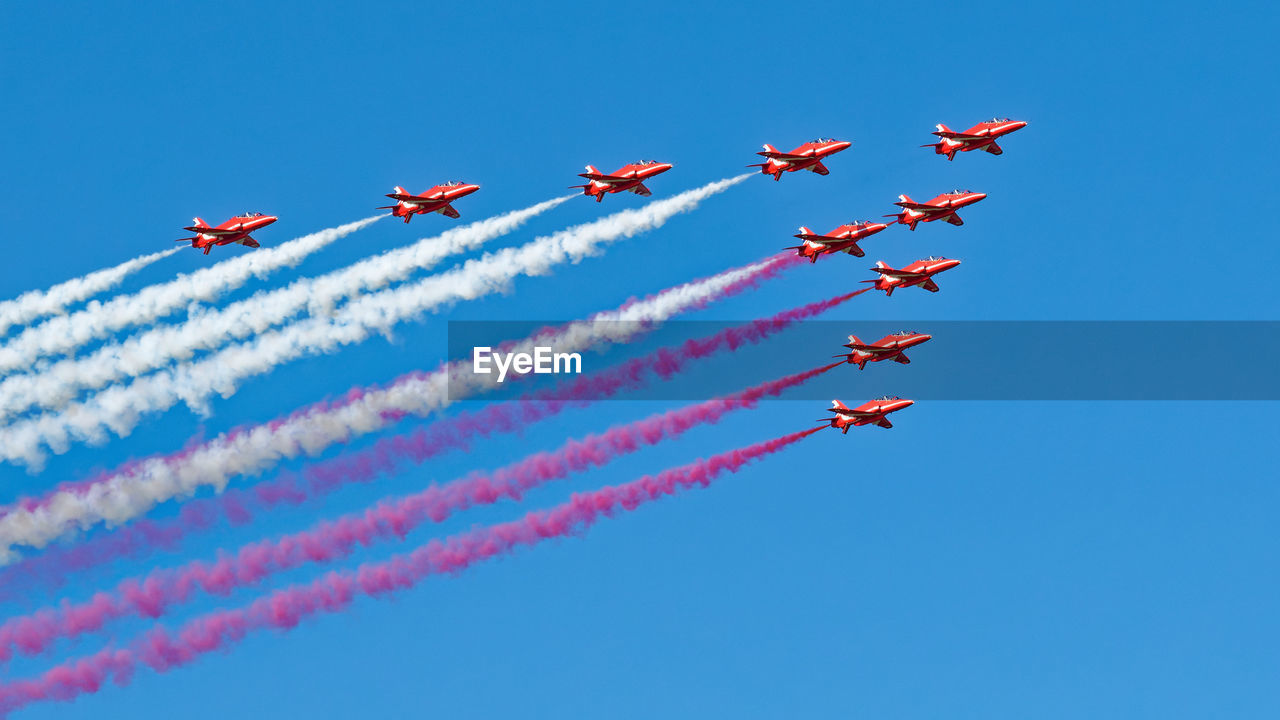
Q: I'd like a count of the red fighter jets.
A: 10